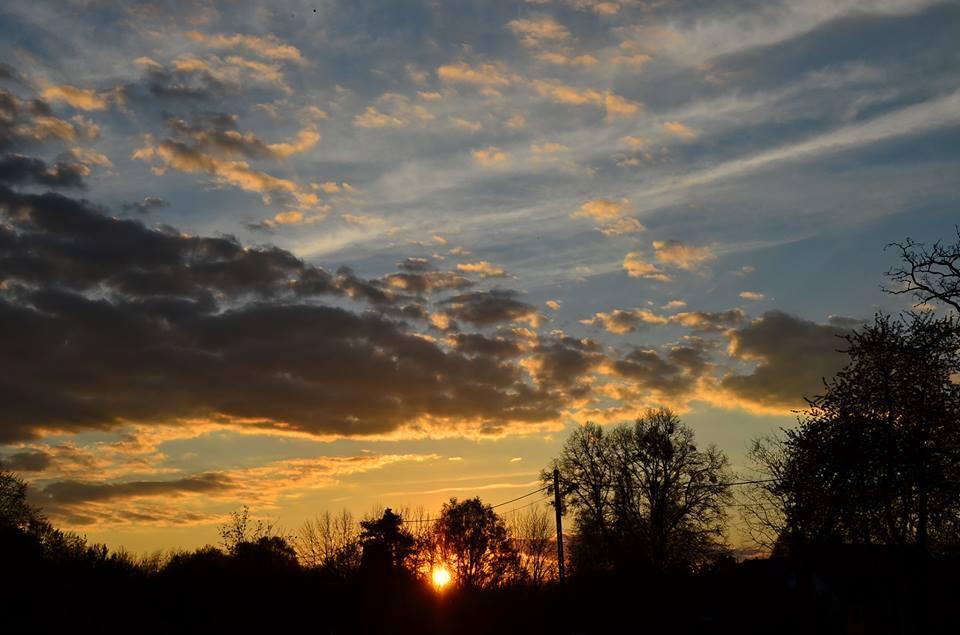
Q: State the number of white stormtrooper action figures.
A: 0